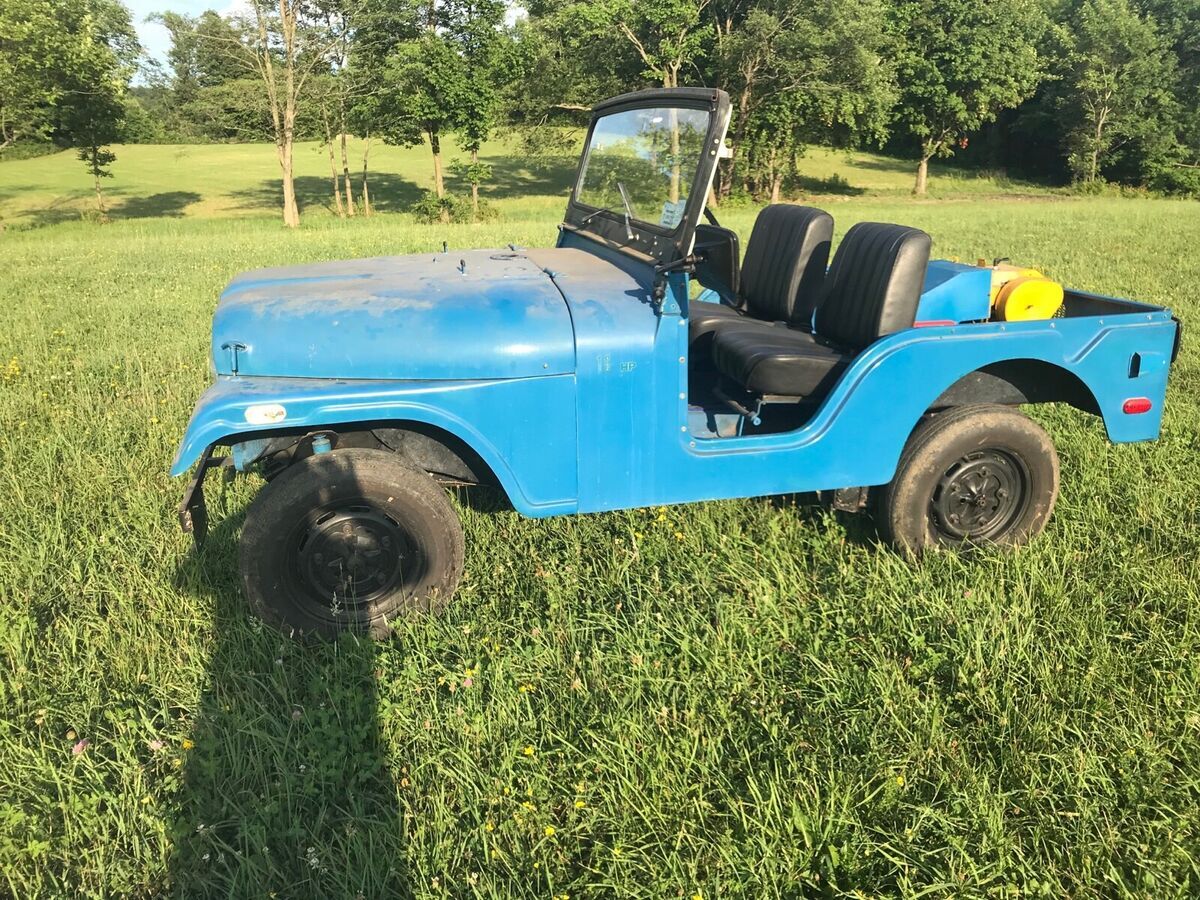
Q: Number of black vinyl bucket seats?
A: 2